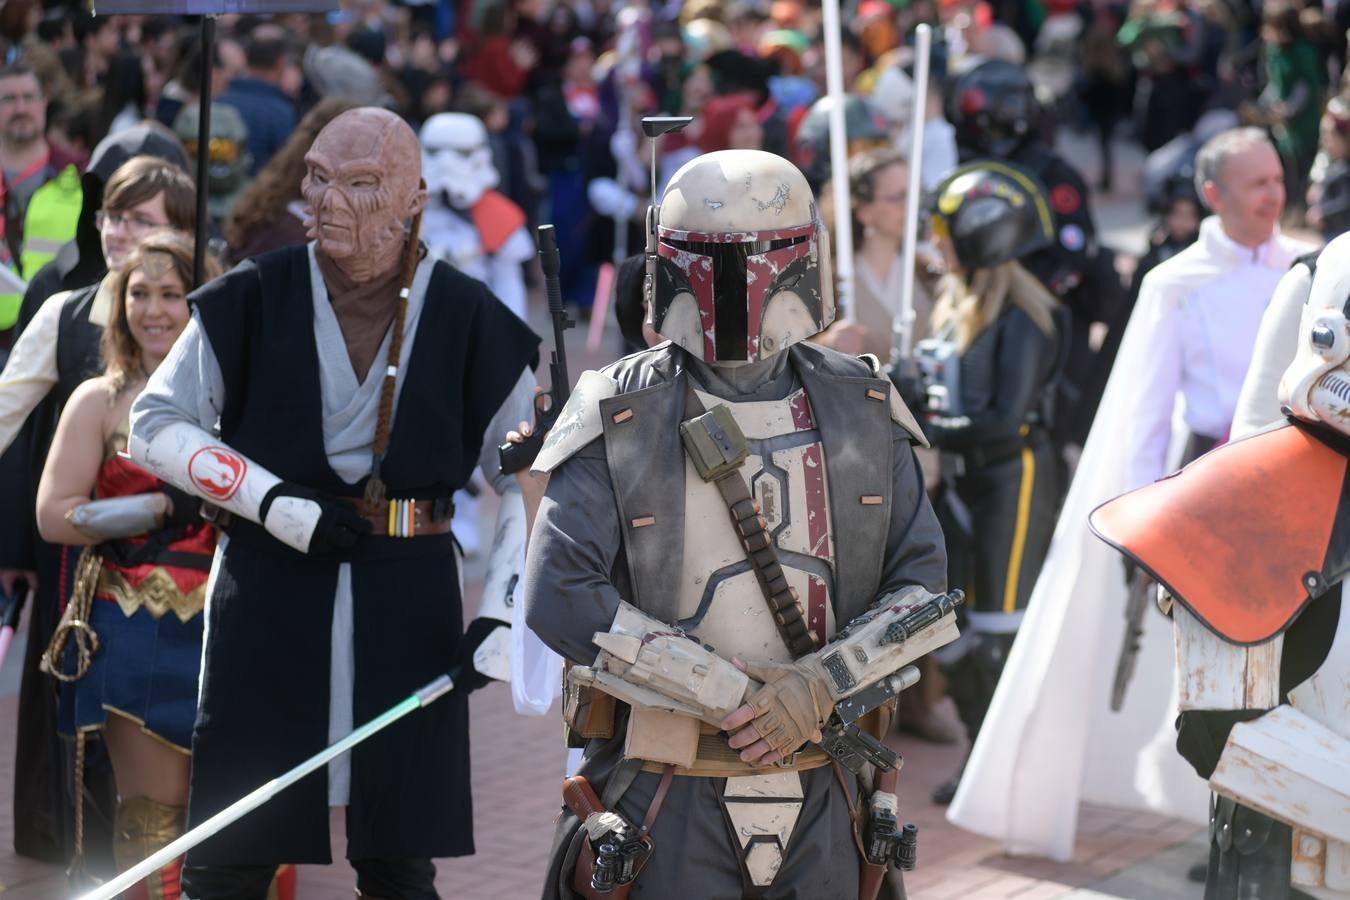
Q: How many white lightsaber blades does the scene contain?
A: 2